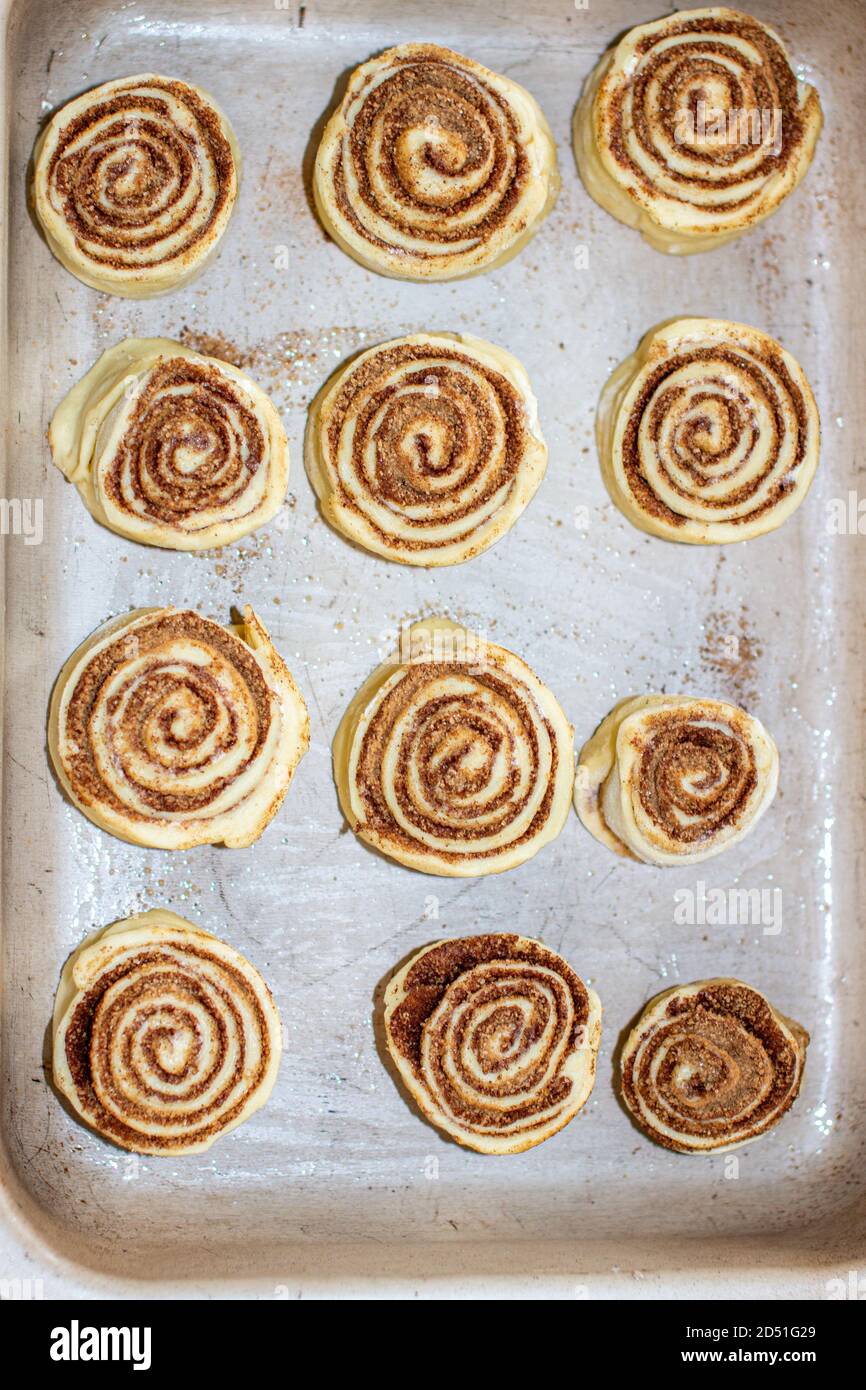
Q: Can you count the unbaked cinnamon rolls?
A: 12